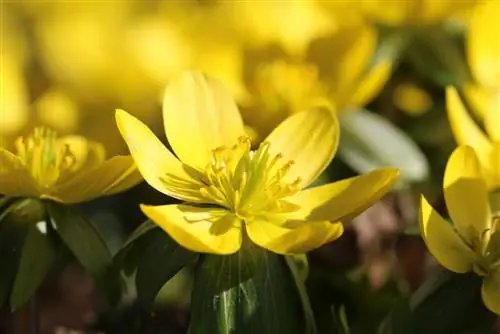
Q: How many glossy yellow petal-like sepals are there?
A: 6